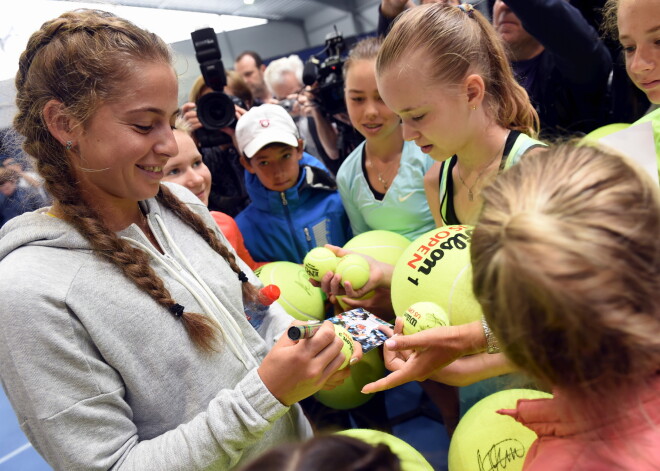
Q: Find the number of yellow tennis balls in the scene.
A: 11